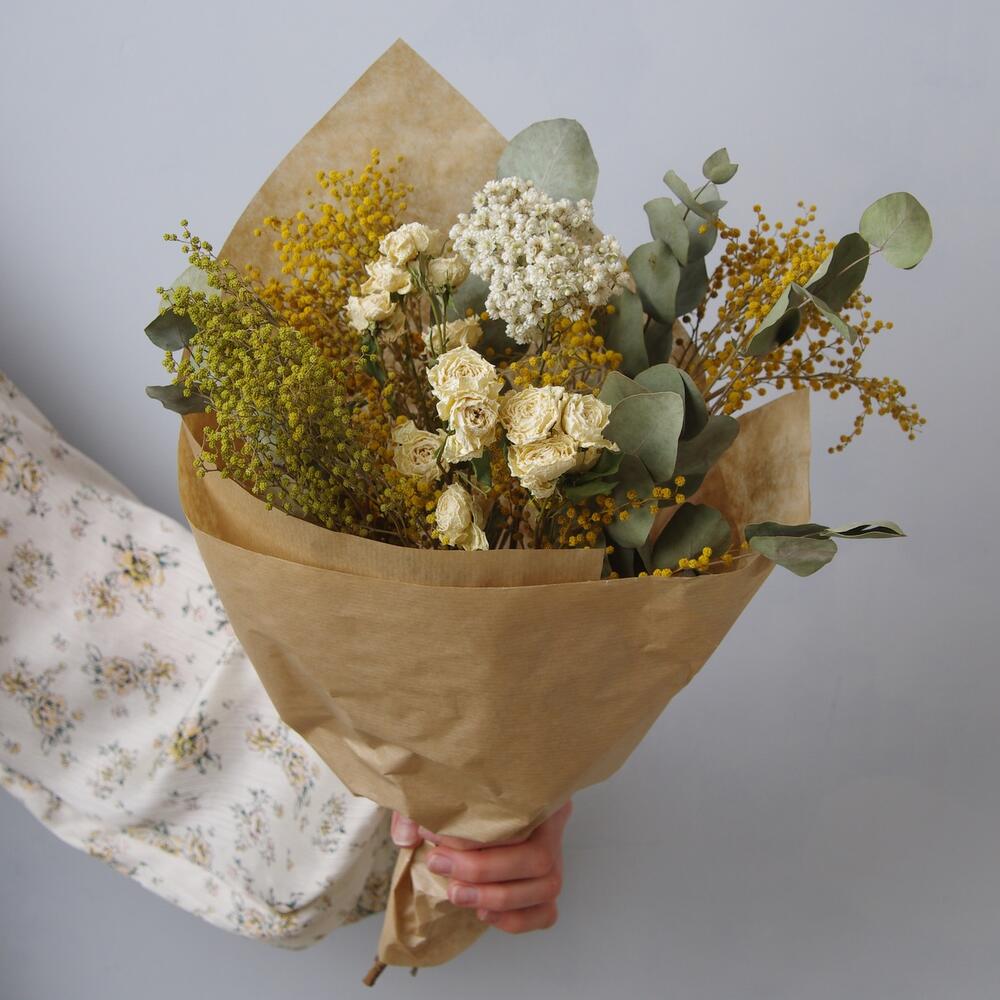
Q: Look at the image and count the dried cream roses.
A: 12